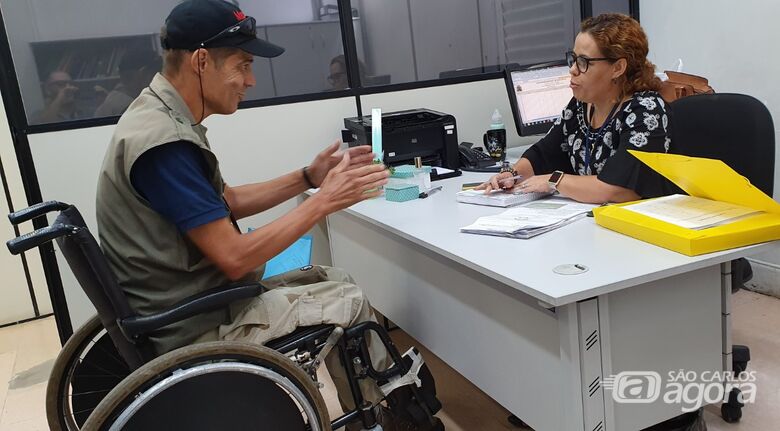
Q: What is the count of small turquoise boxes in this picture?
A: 2